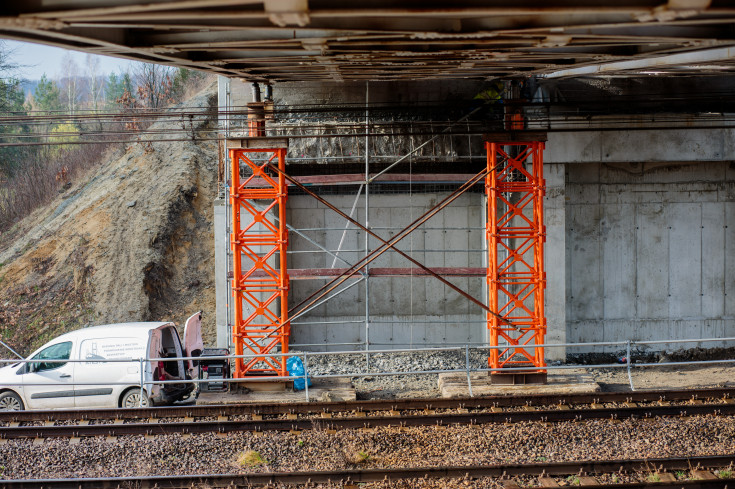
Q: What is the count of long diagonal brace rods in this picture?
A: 3